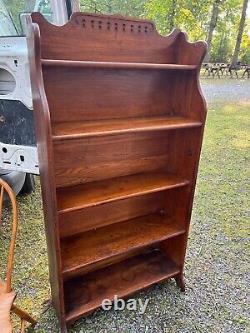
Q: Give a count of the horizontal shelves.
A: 5